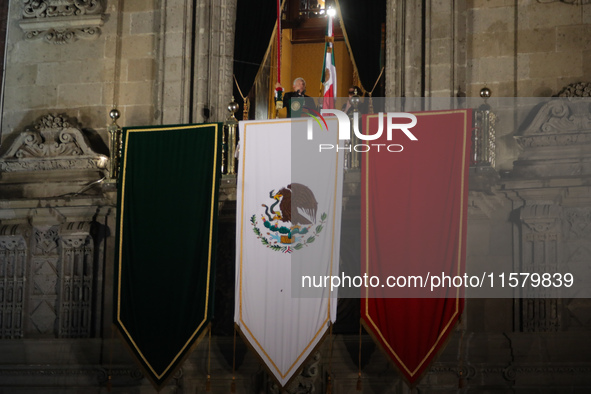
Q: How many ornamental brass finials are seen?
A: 4